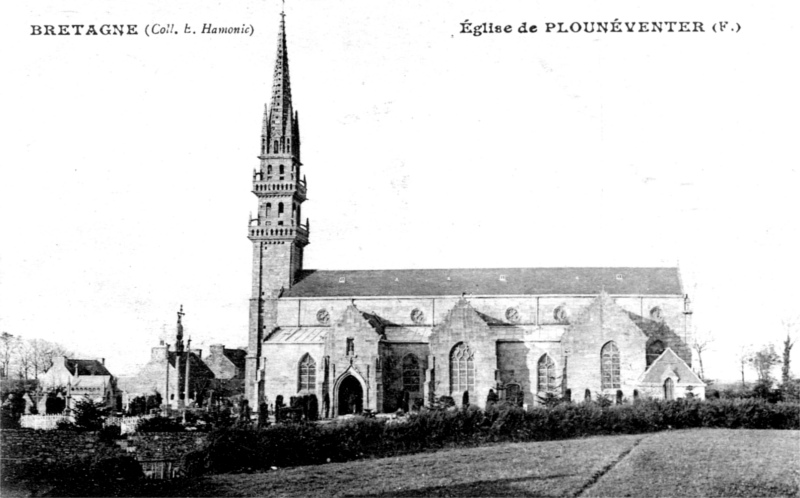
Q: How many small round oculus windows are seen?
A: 5